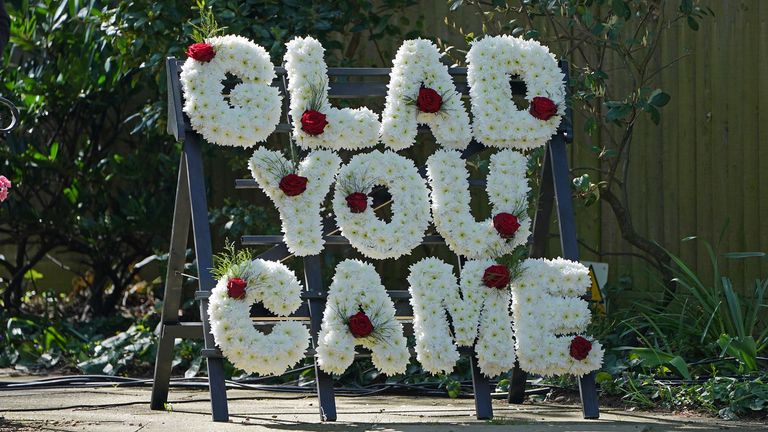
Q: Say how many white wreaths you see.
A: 11